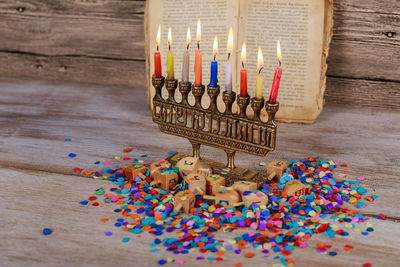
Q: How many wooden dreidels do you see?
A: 12